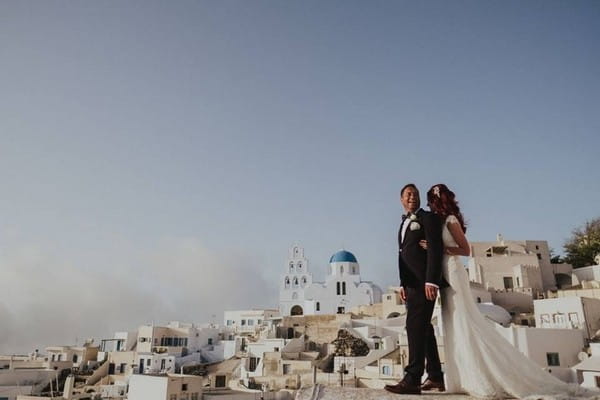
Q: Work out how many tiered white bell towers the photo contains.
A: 1